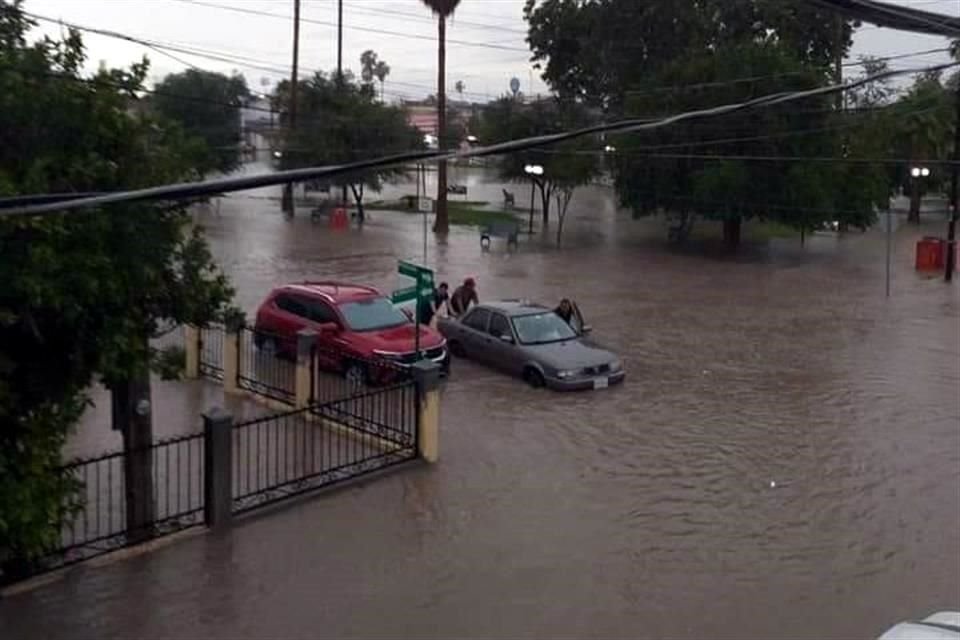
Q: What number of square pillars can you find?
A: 5